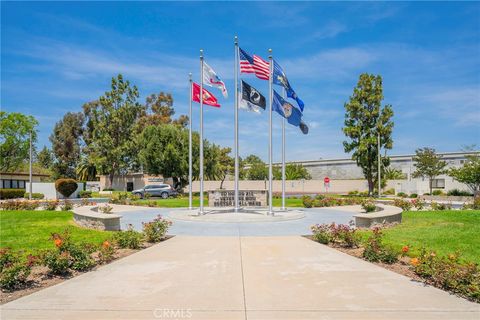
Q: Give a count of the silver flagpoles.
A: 5